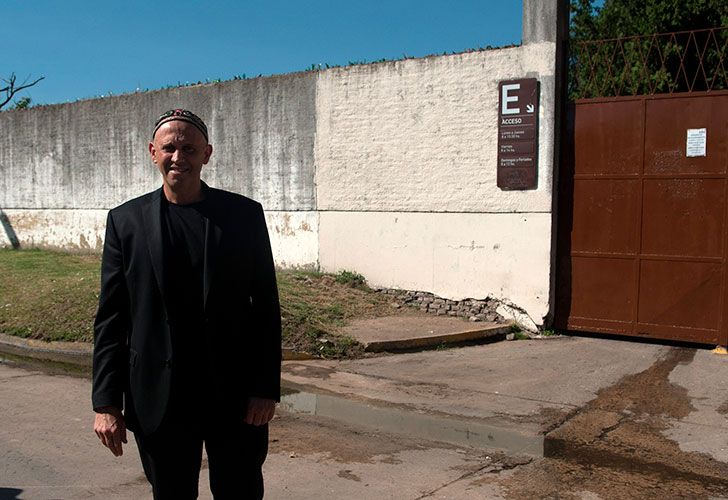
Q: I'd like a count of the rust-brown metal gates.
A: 1